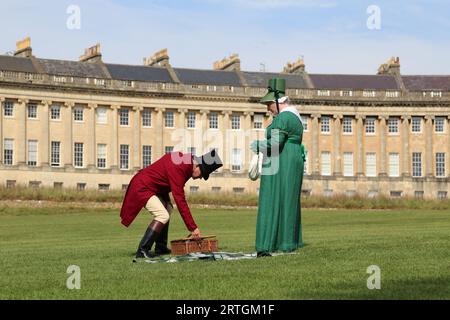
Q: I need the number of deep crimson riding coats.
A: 1